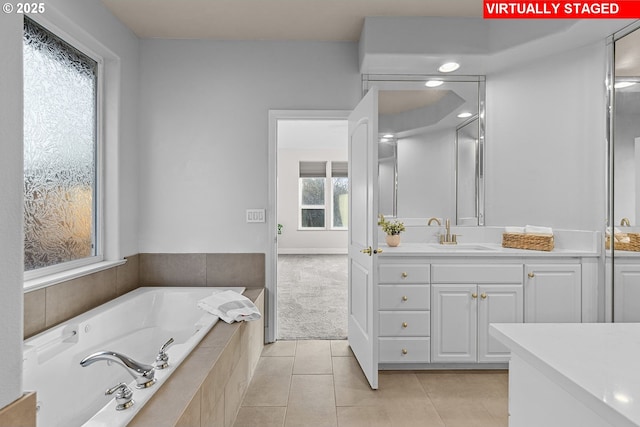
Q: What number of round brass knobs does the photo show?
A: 7